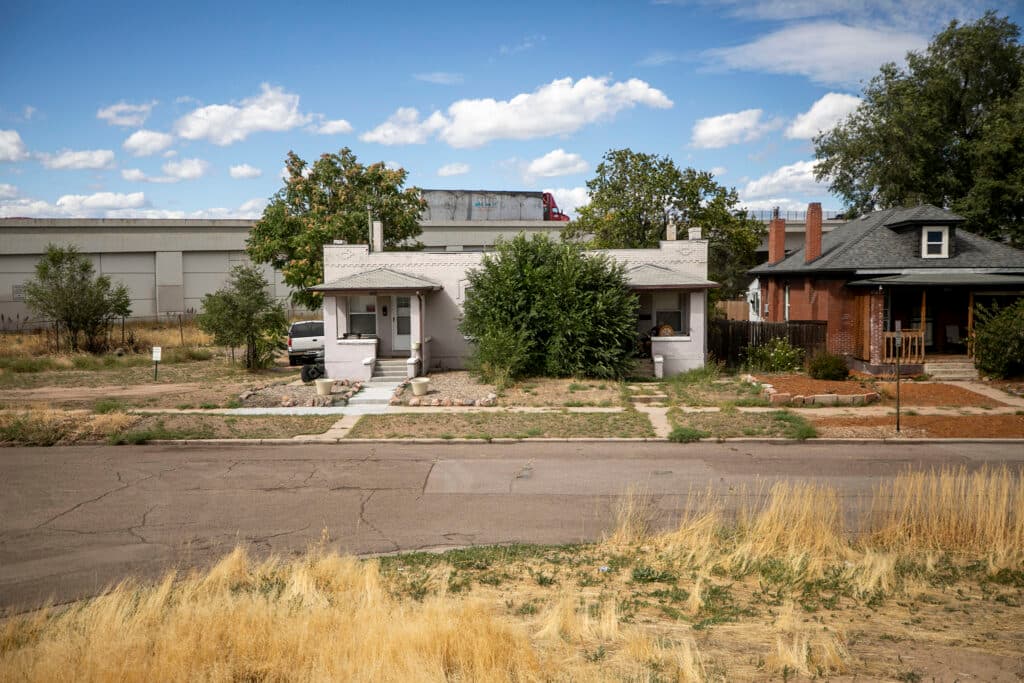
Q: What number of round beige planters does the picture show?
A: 2